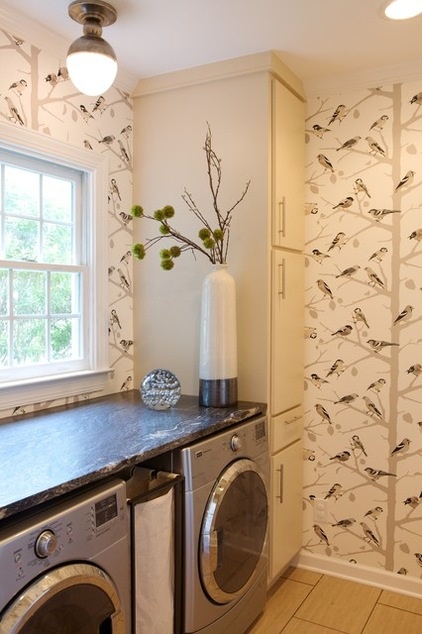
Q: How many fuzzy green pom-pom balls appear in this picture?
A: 12